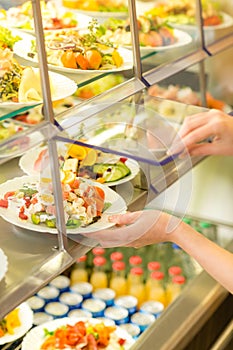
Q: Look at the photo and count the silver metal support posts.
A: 3